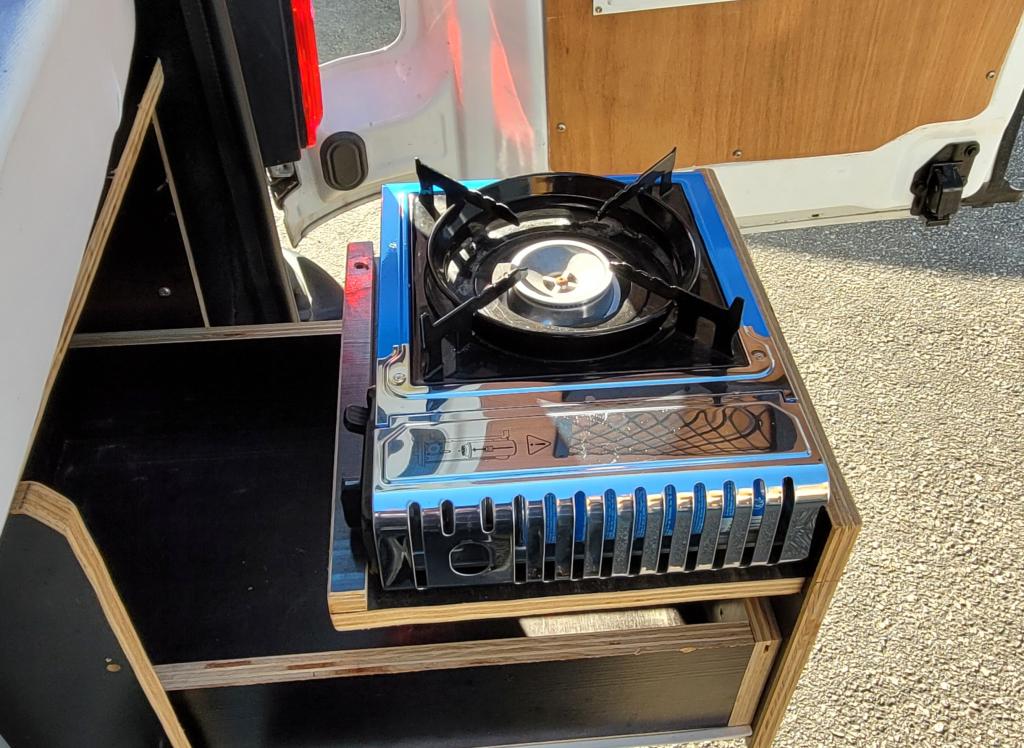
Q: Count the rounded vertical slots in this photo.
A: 13